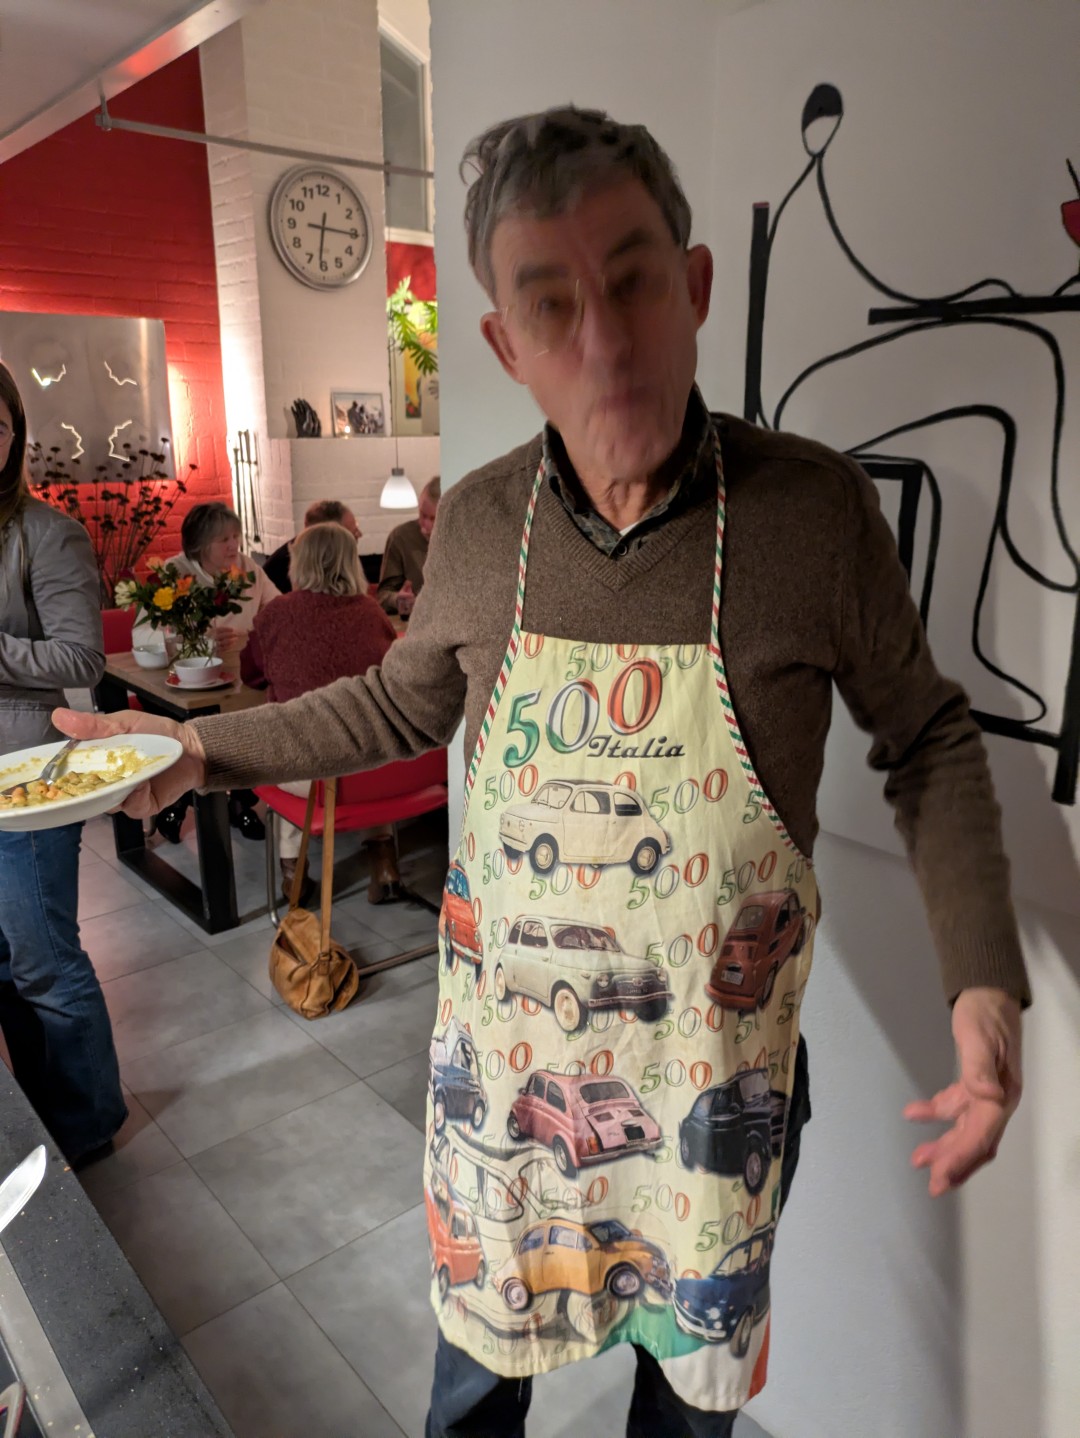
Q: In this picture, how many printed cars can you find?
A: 10